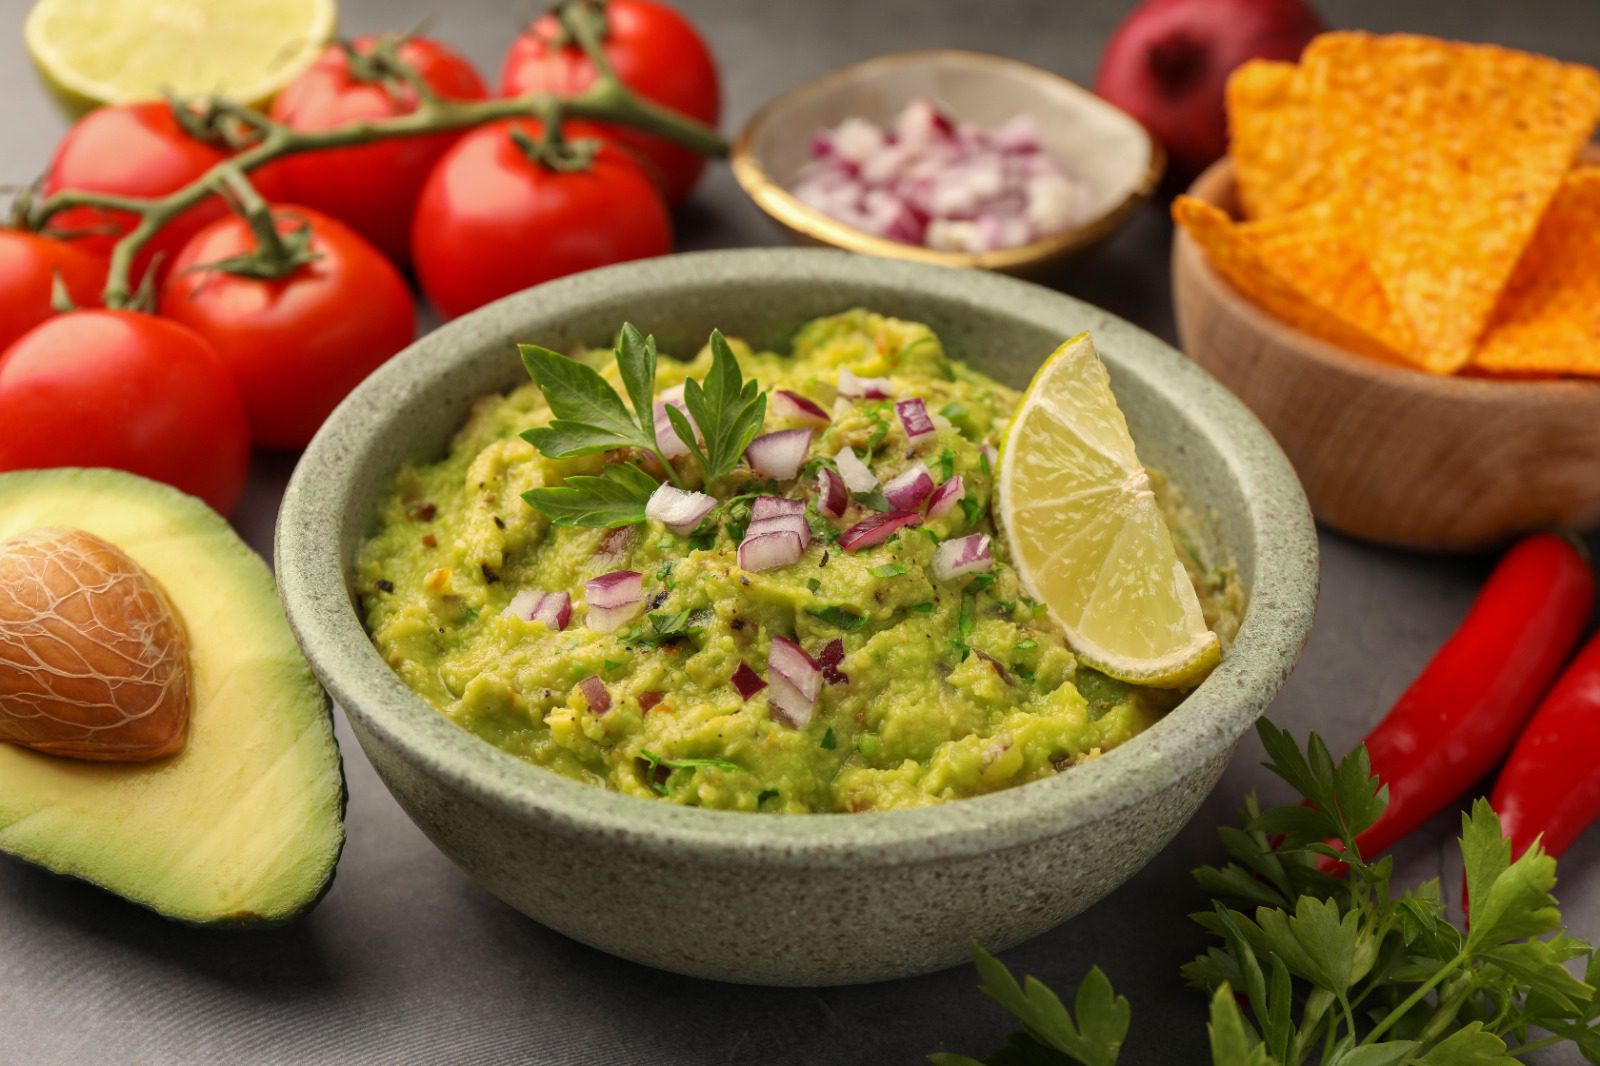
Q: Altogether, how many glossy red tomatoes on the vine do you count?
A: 7